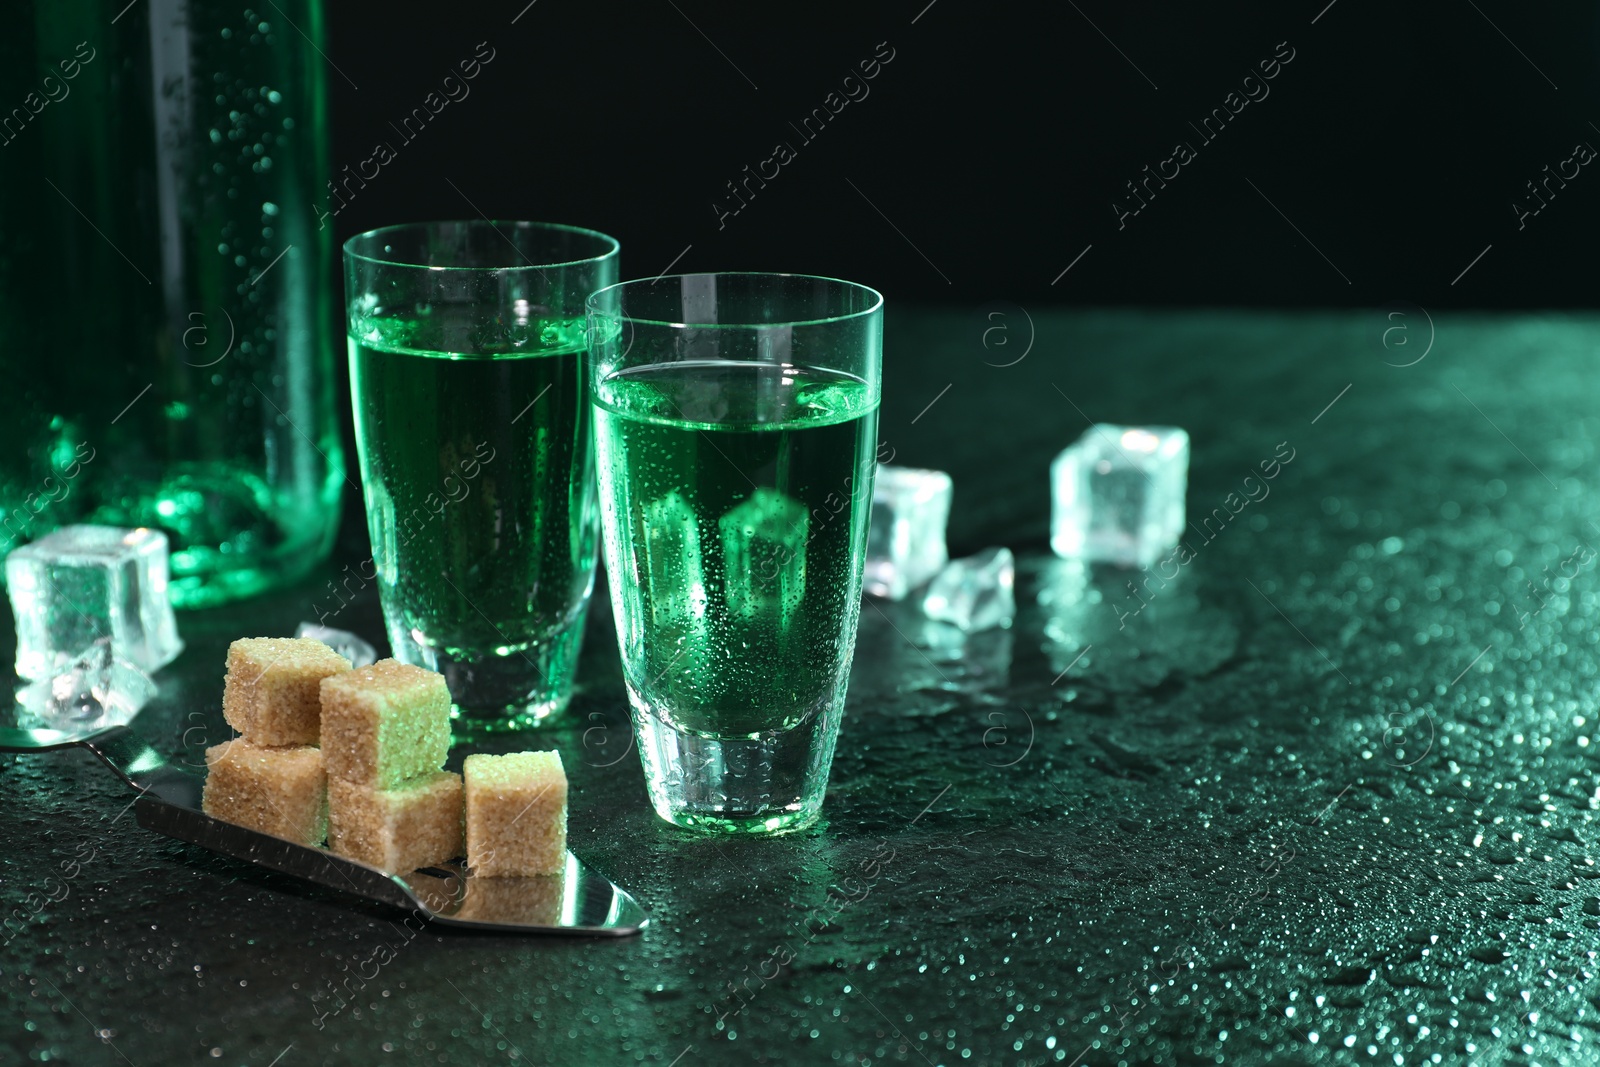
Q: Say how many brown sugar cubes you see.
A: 5